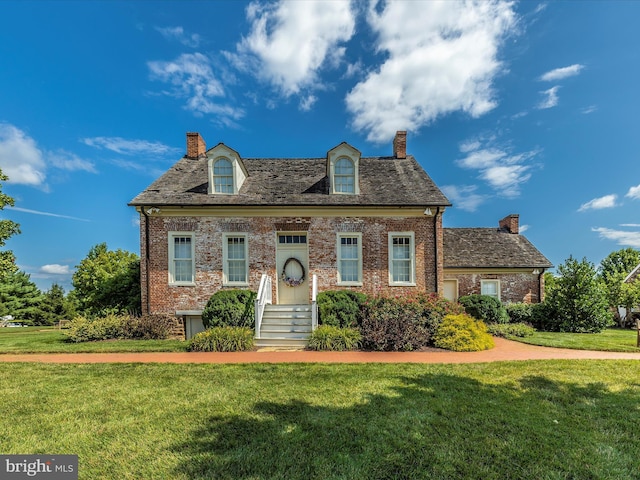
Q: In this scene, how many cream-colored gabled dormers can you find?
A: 2